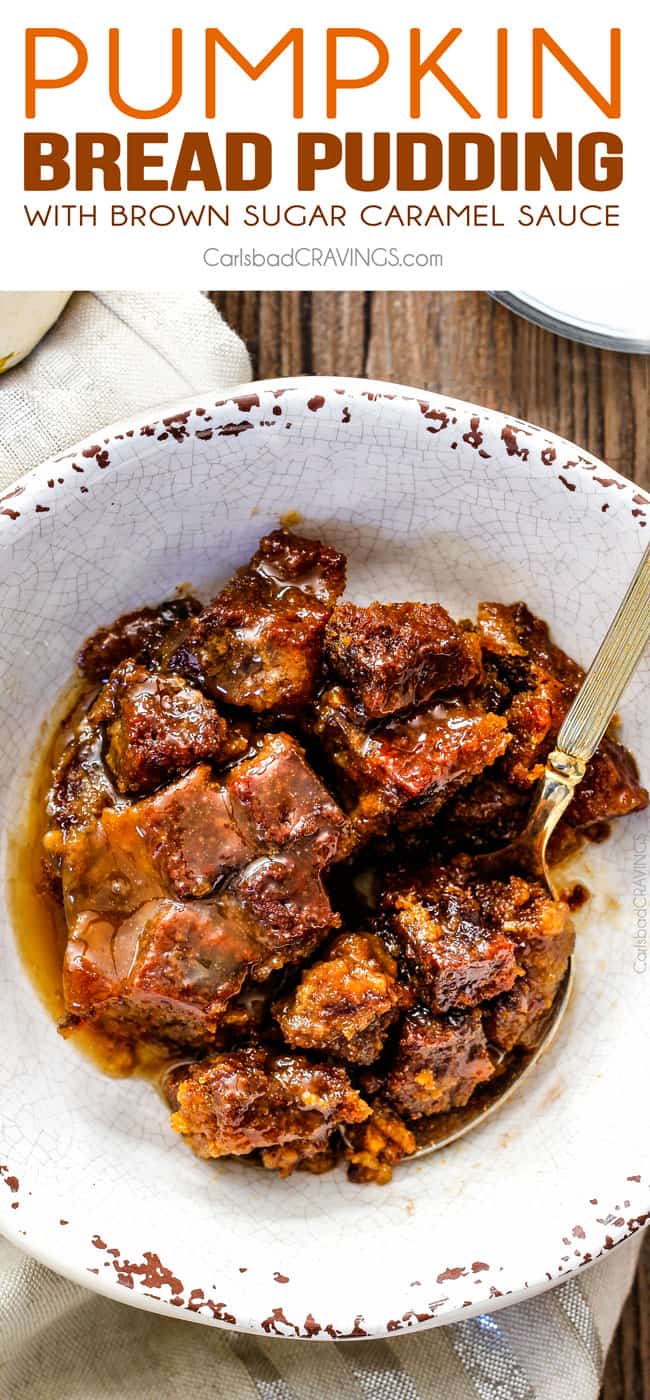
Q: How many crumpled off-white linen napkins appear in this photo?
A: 1